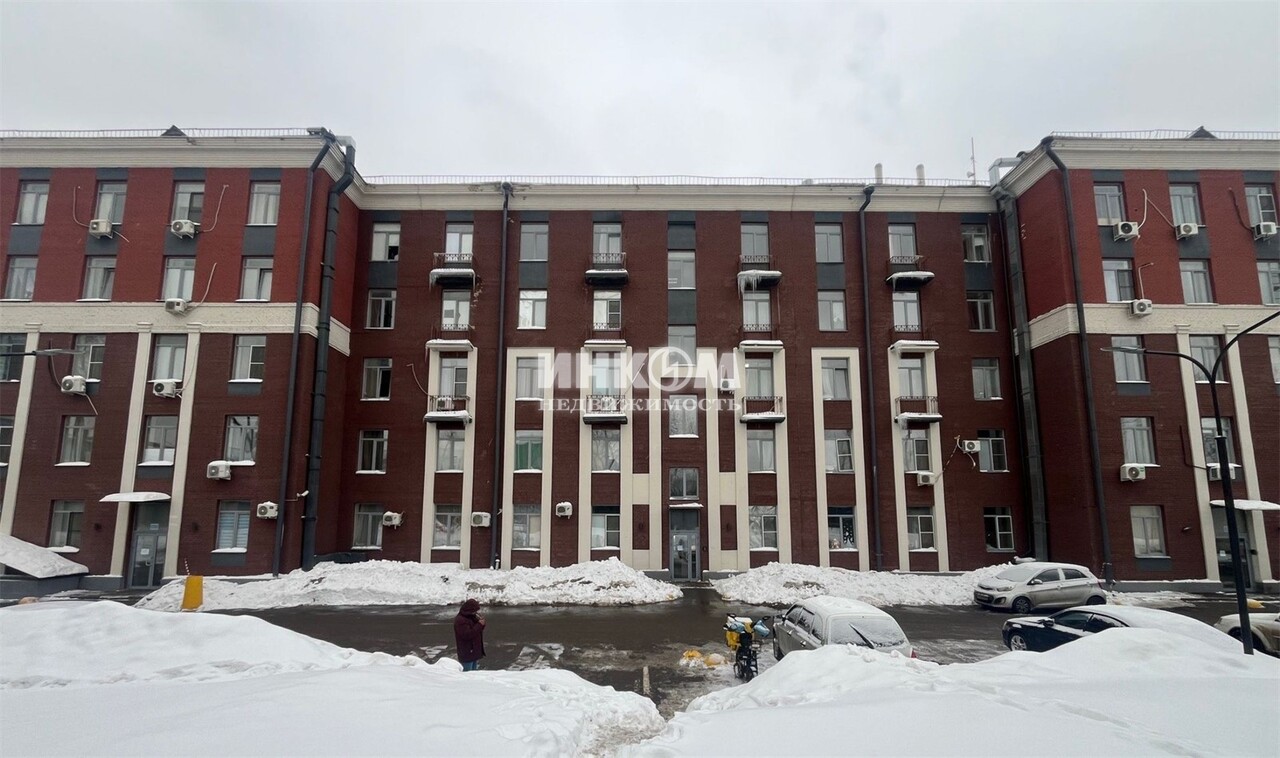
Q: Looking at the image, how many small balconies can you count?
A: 12